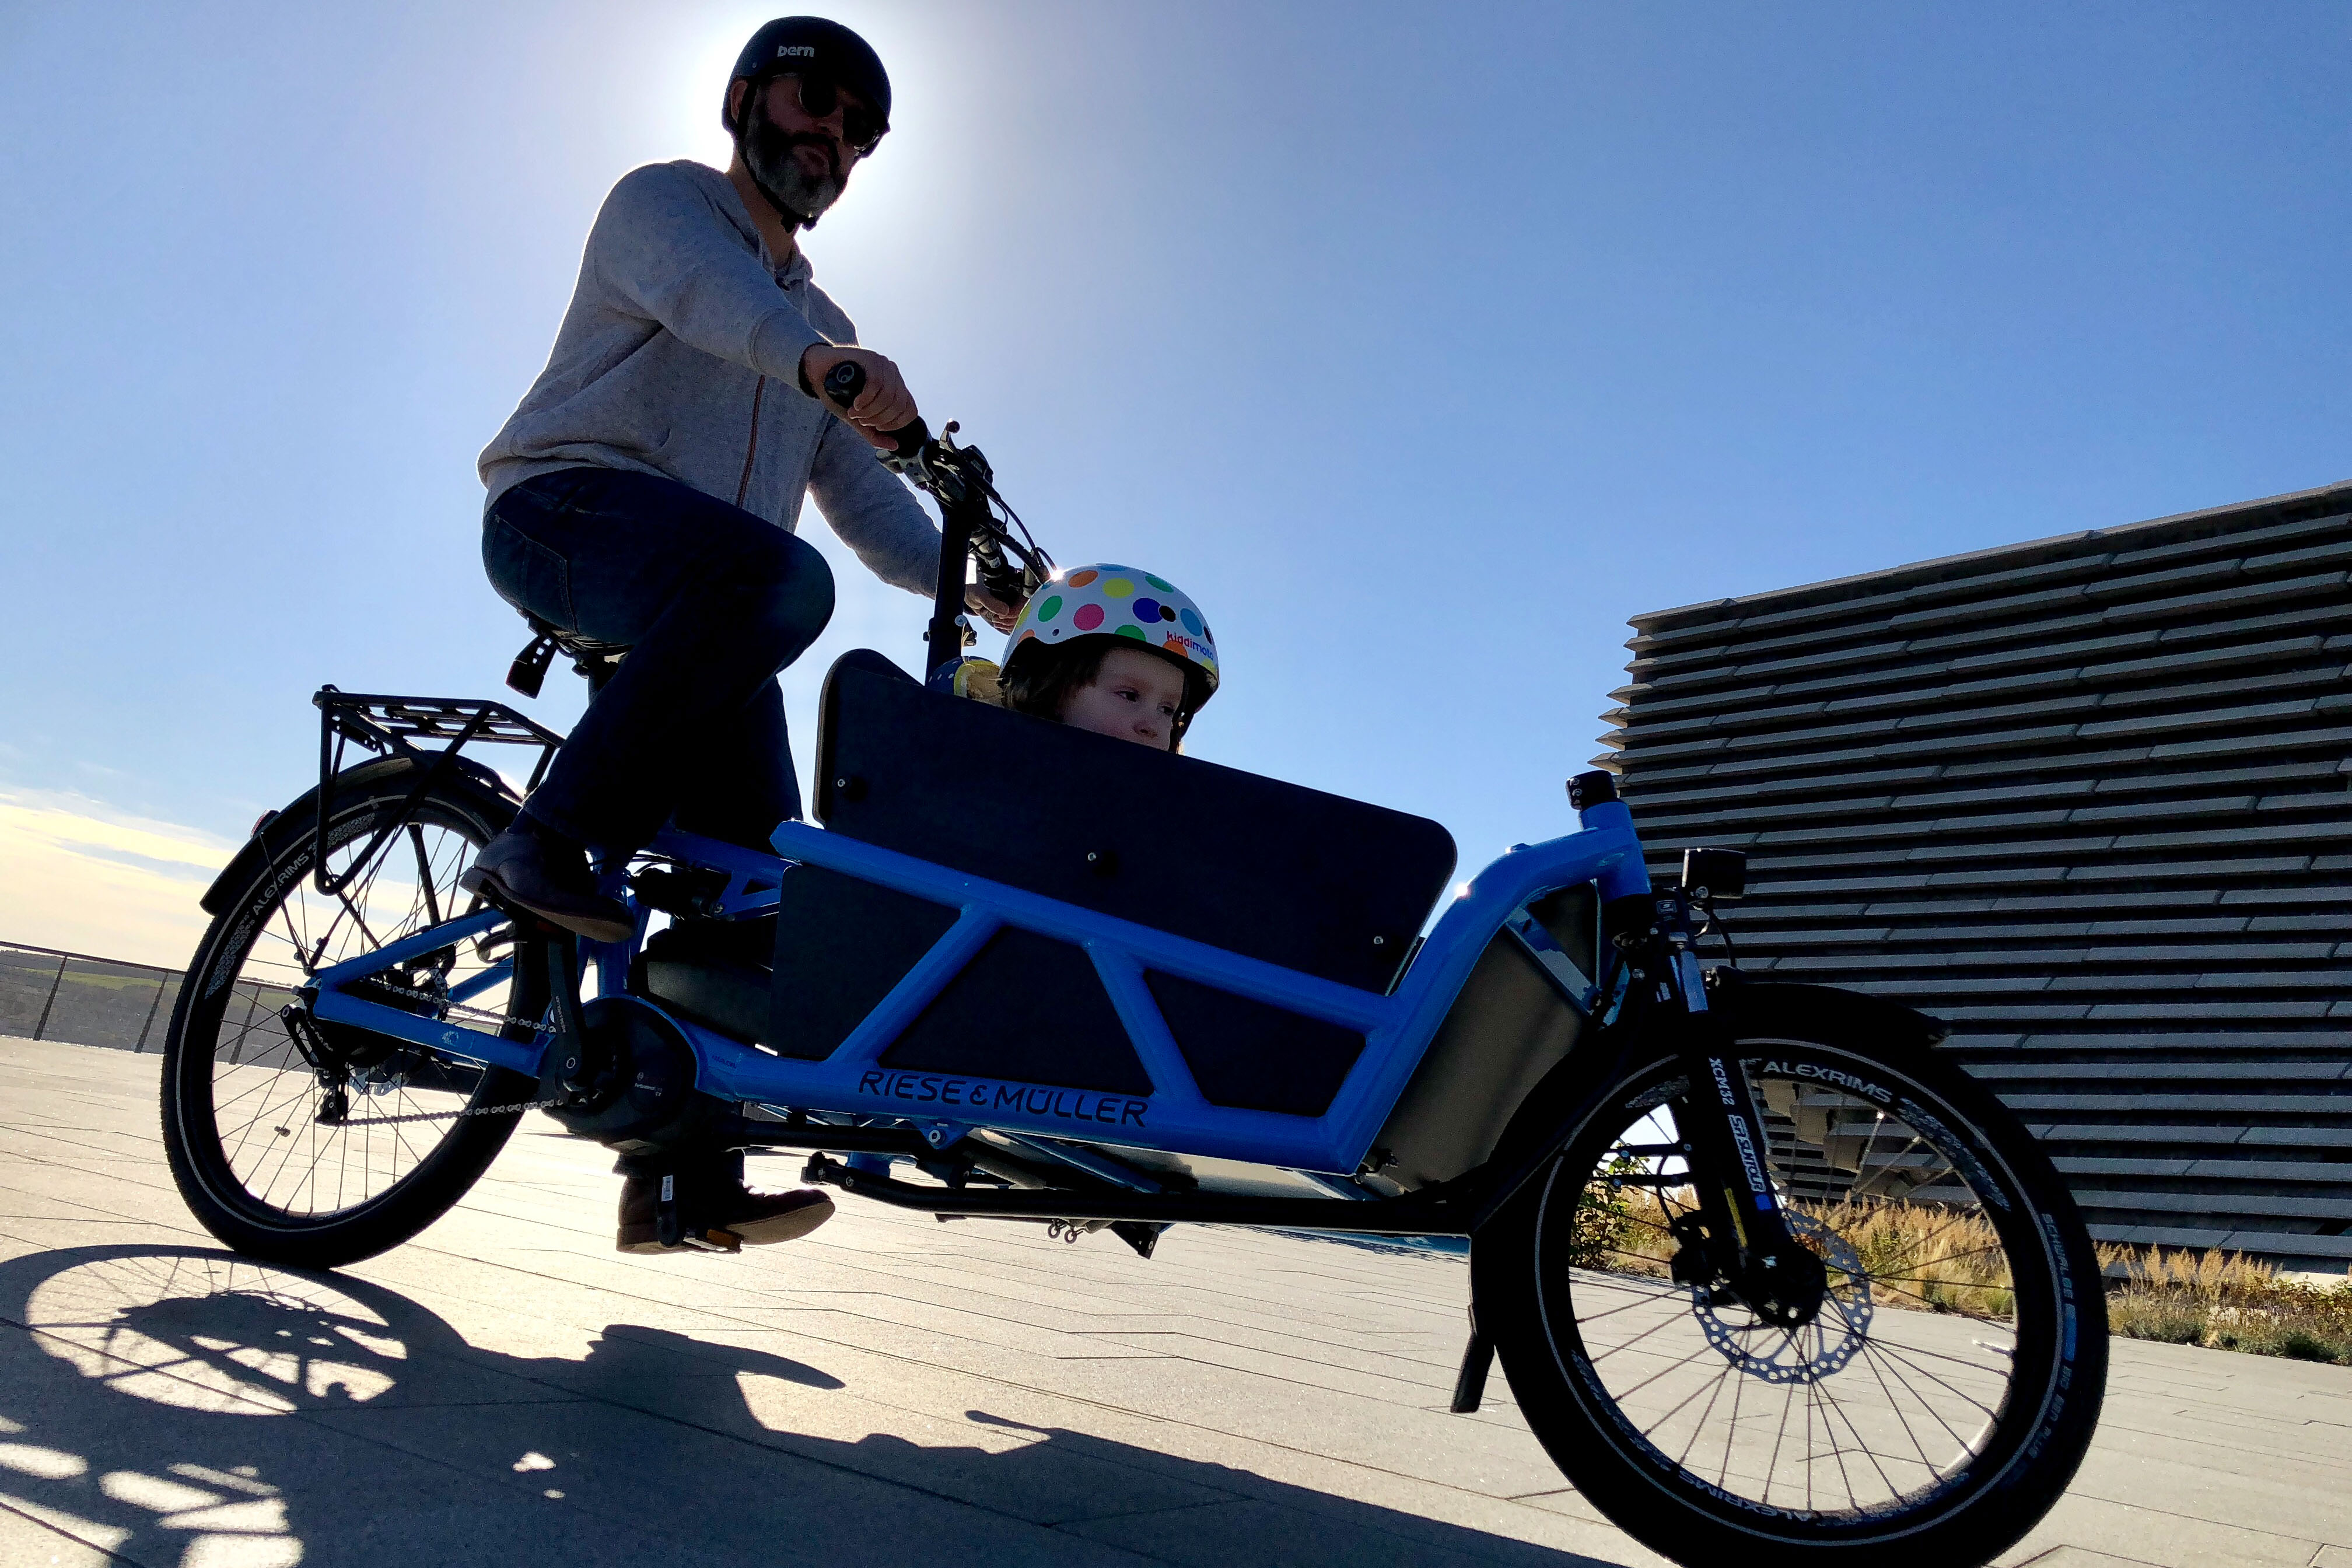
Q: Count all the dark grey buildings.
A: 1